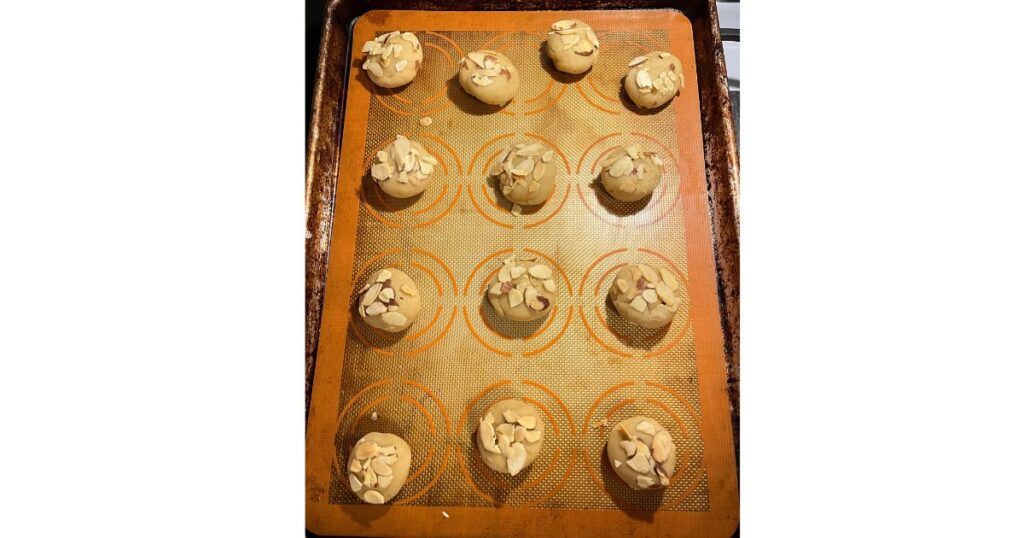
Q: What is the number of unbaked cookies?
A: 13